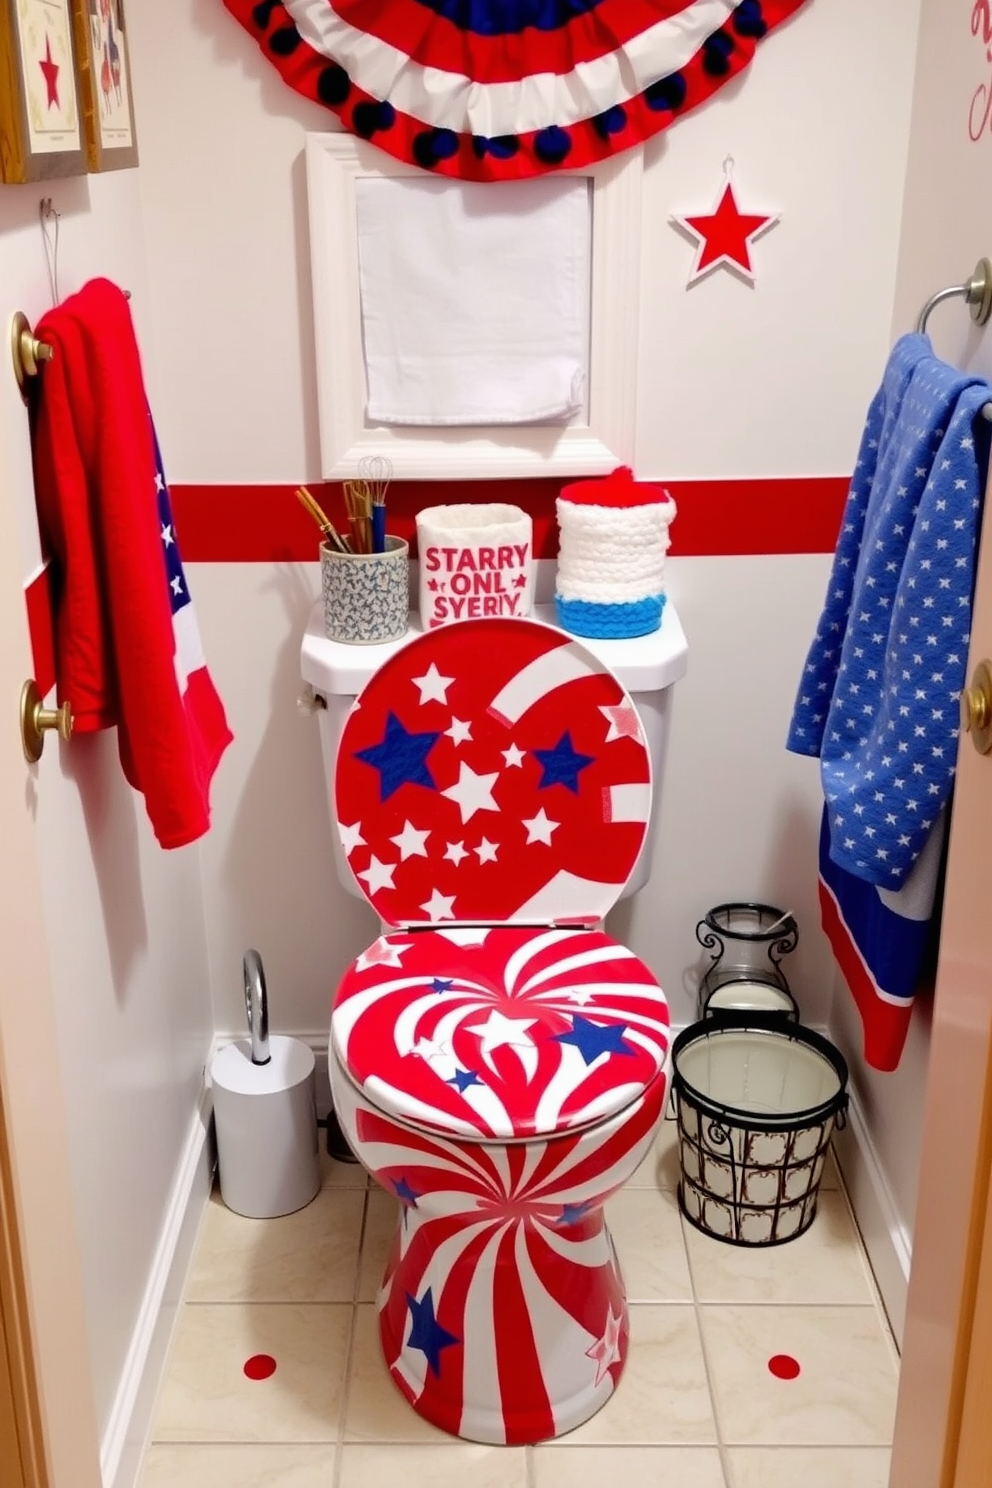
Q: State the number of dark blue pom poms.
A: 11